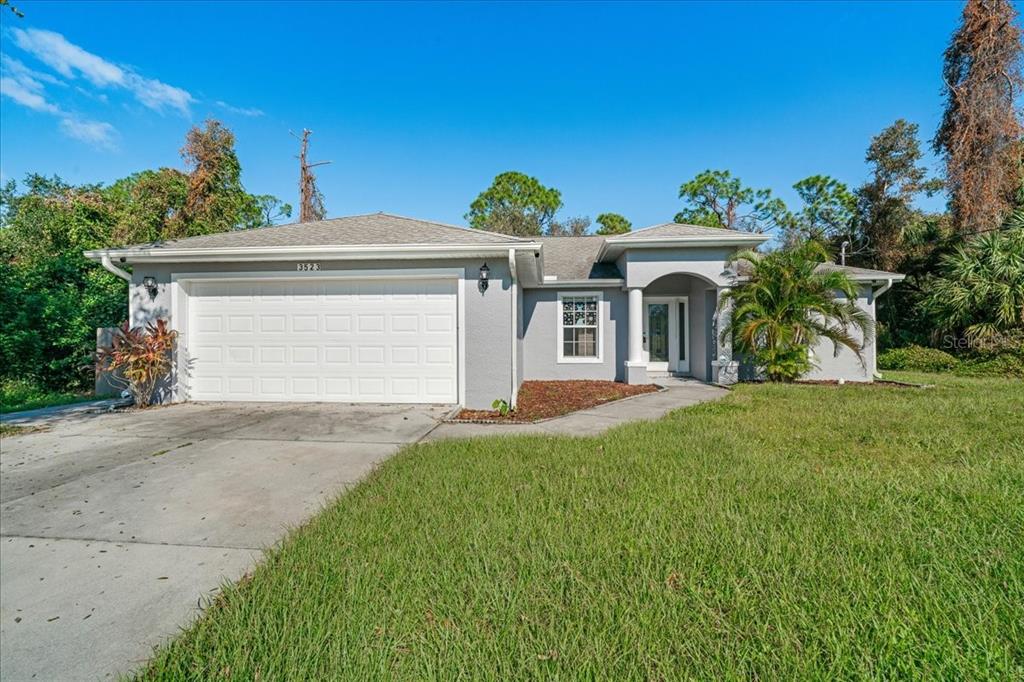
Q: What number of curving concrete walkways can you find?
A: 1